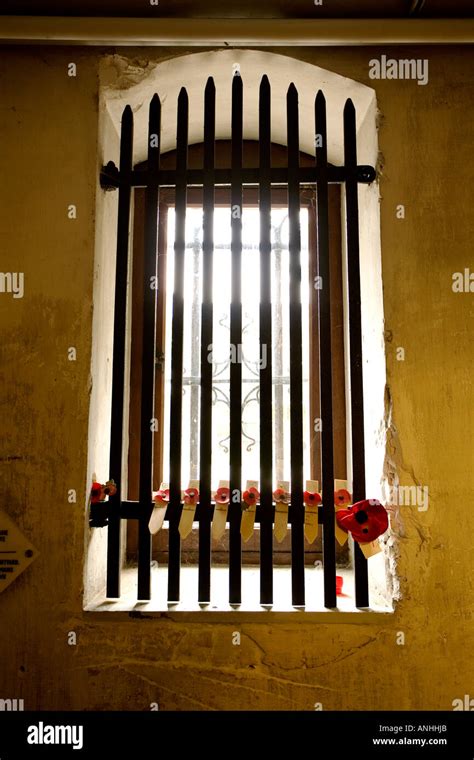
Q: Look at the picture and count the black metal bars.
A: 9